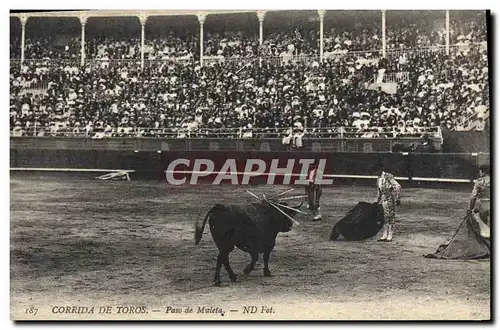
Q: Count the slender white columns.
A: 8